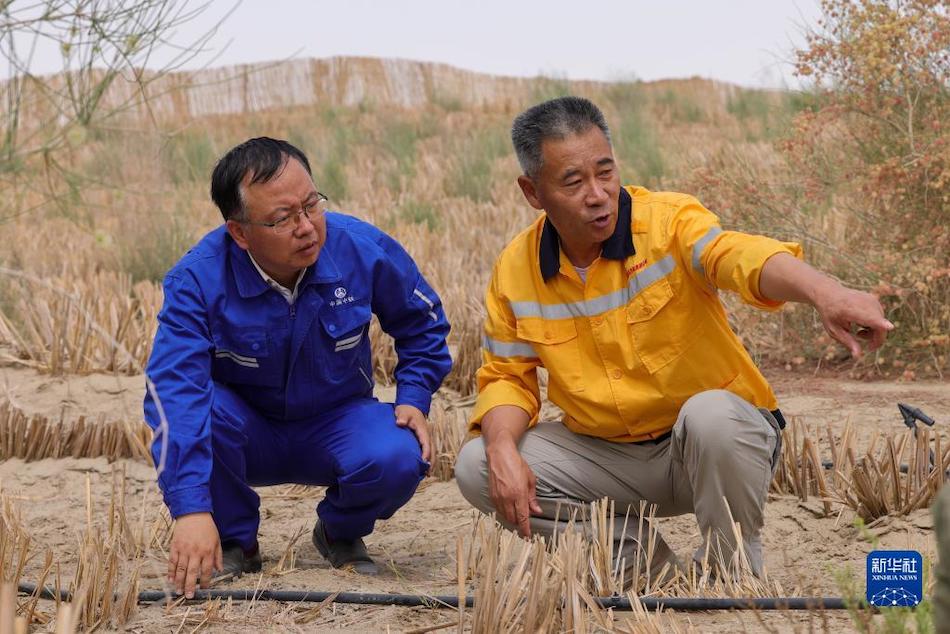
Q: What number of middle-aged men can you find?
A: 2